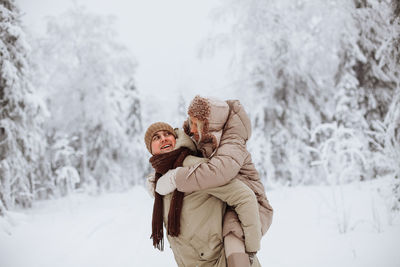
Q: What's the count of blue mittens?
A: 0